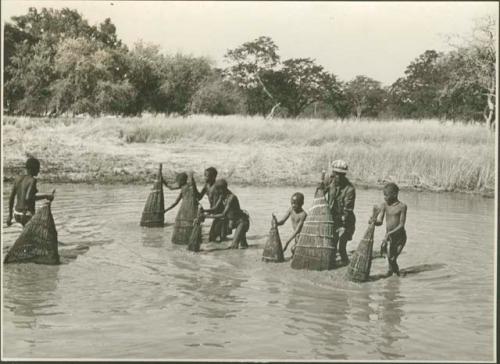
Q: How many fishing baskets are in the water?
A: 7